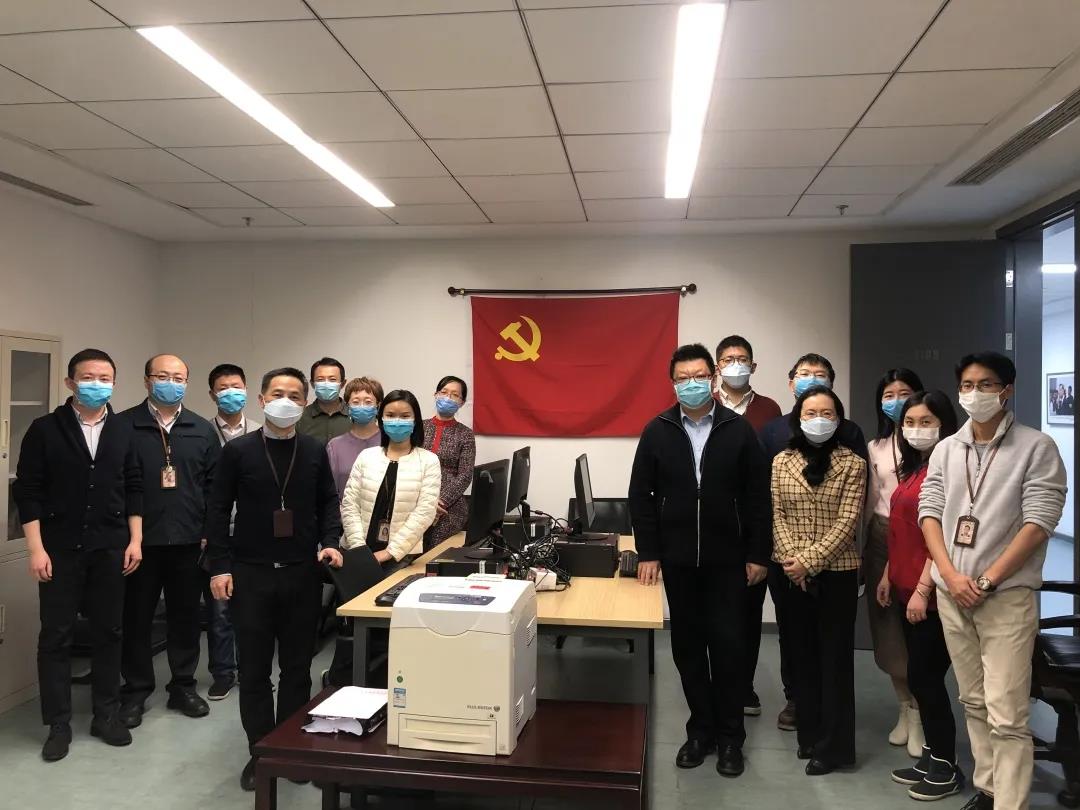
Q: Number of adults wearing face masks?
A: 15